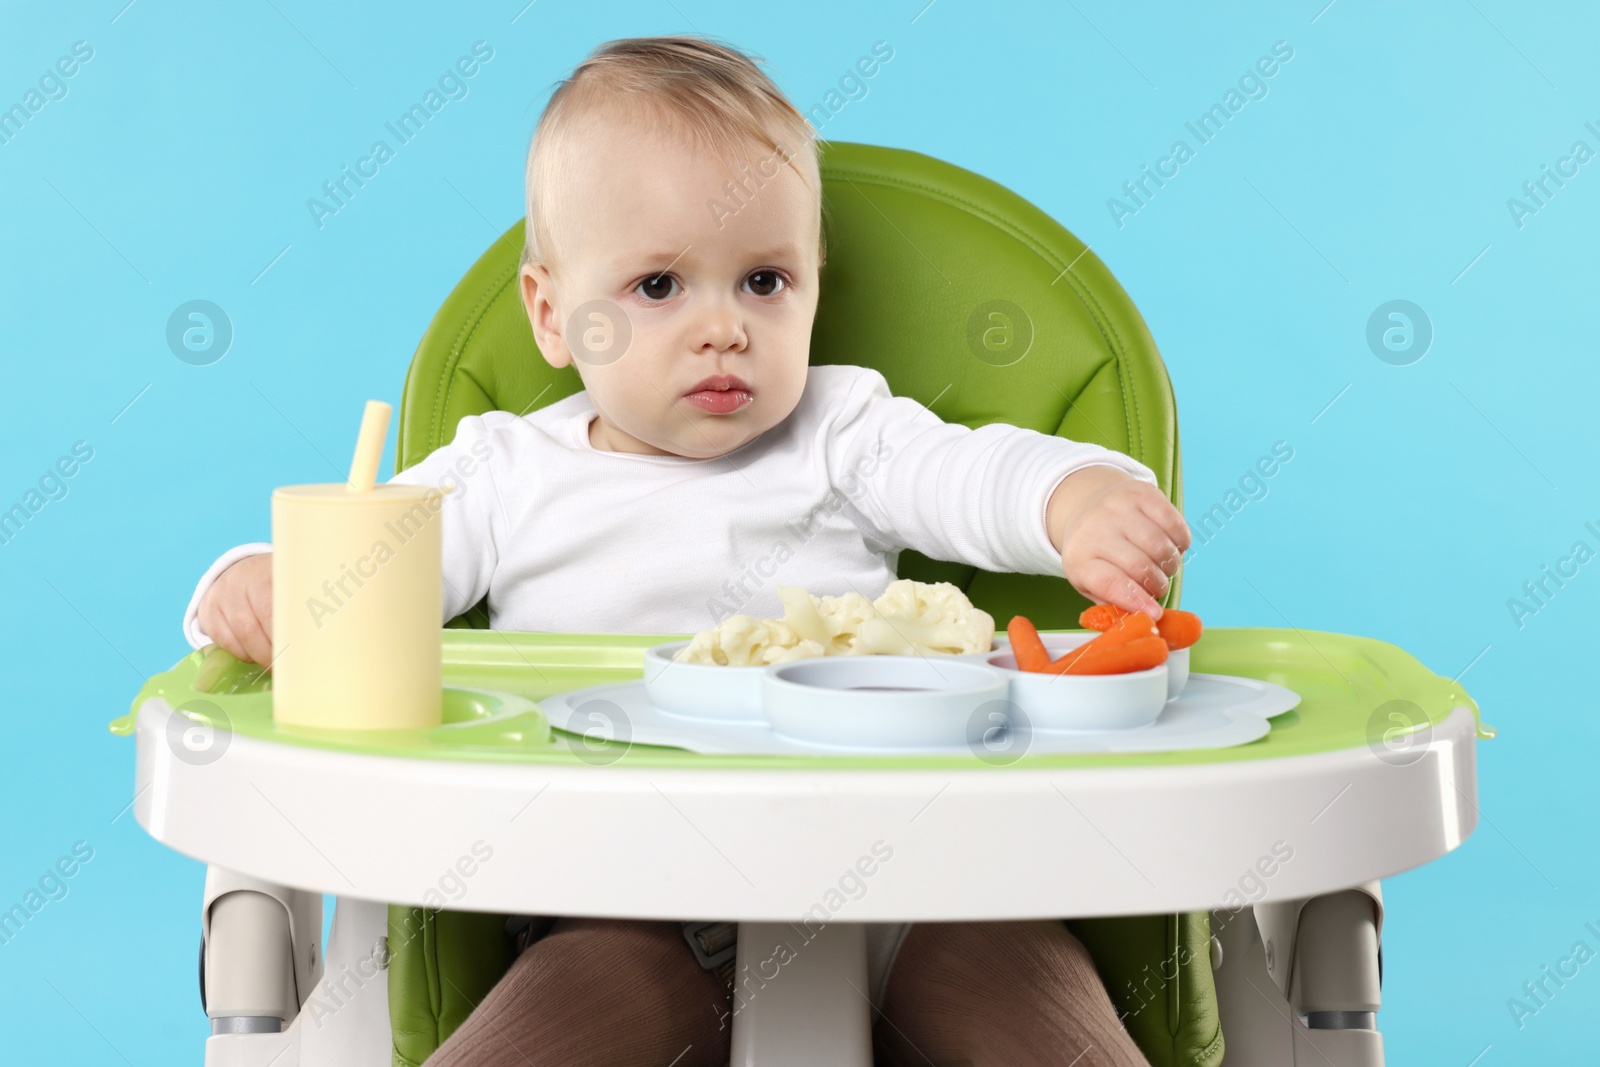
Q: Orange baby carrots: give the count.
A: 5